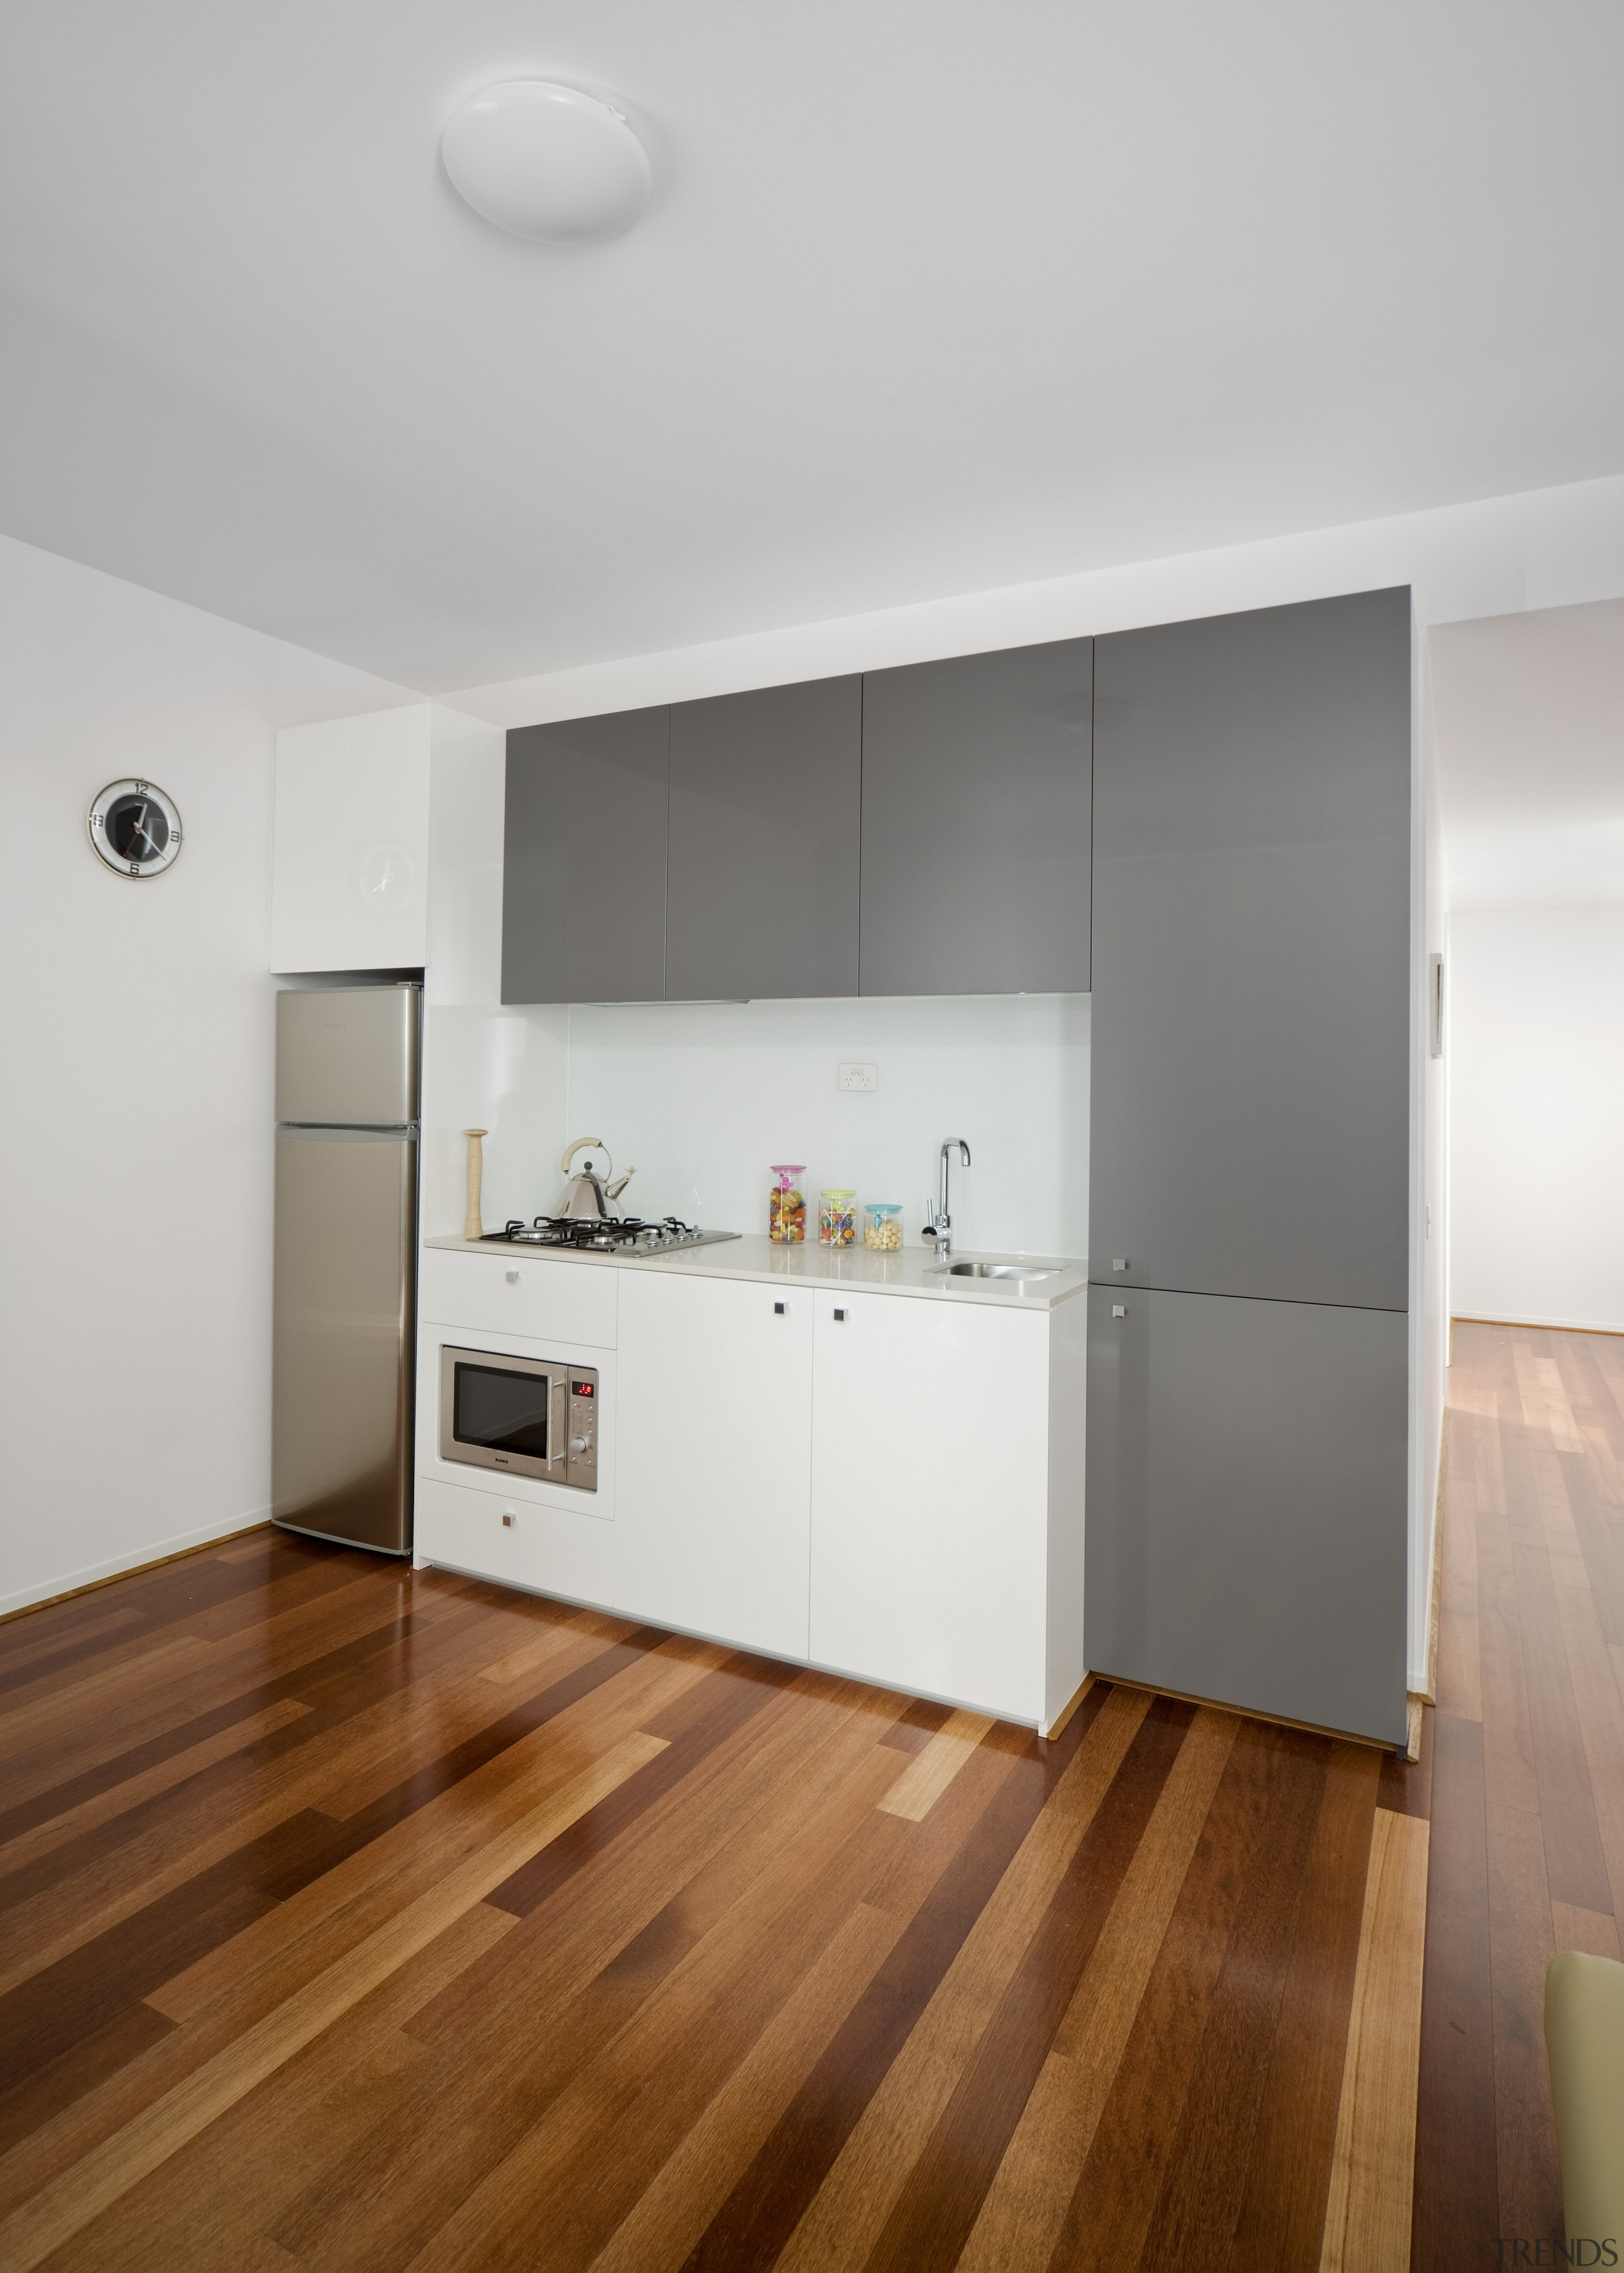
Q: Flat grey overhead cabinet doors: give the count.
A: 3